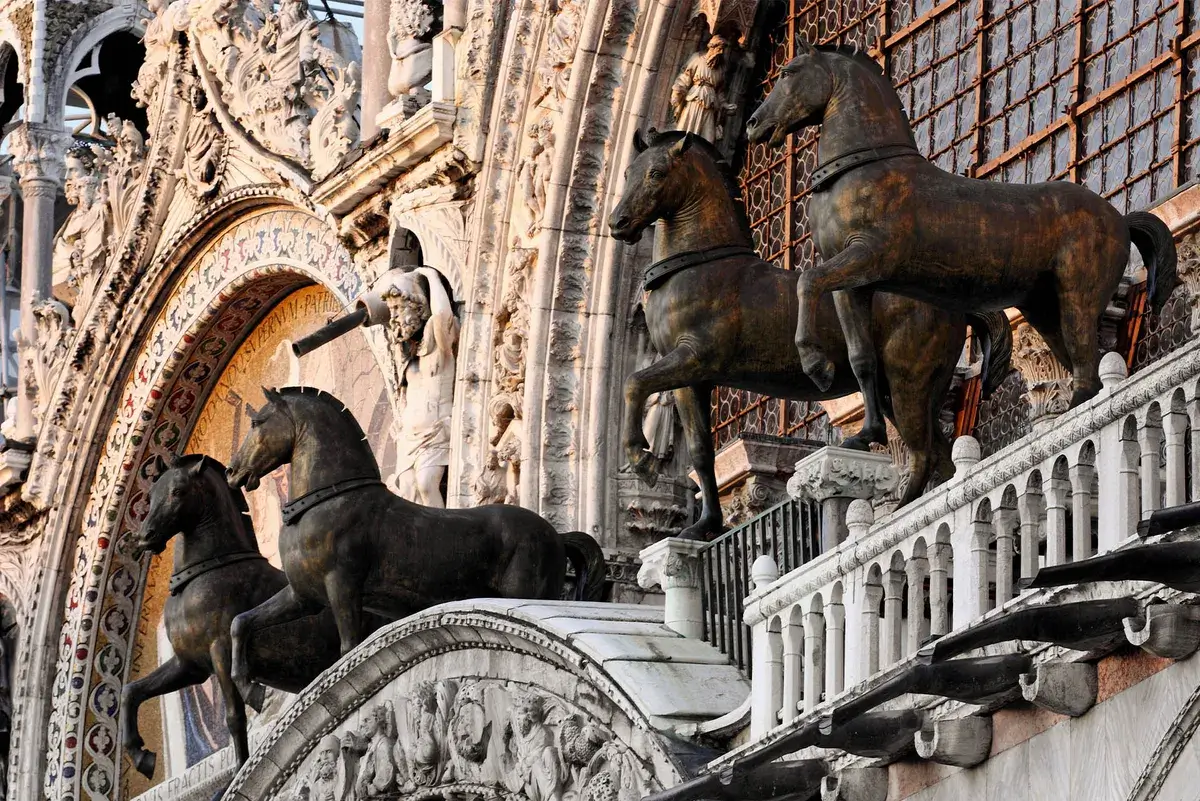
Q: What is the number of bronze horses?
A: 4